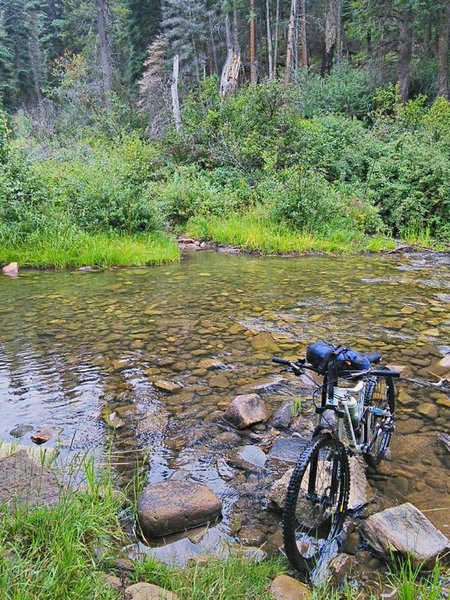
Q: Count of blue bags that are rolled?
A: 1